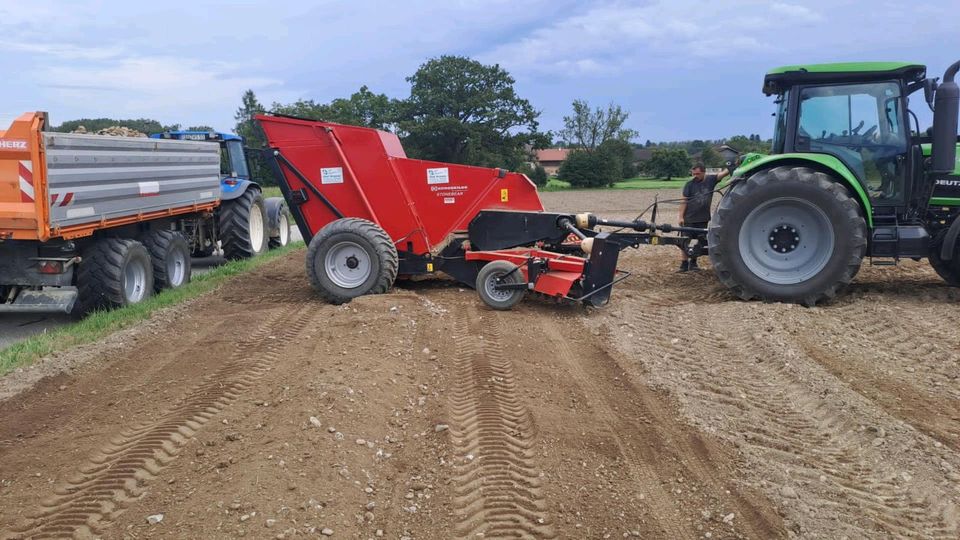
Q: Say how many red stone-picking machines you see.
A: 1